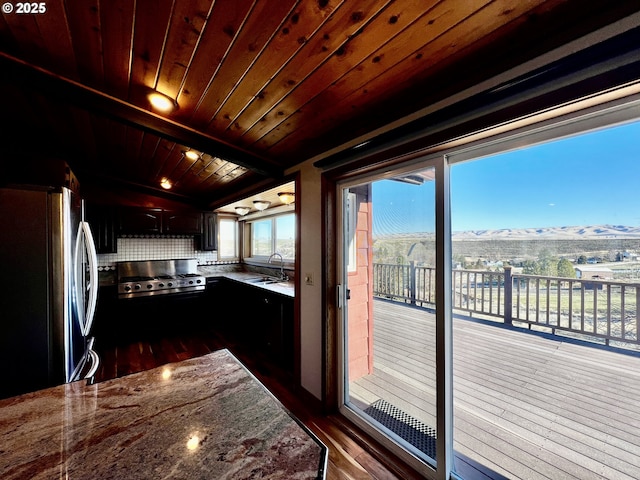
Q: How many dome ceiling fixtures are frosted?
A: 3